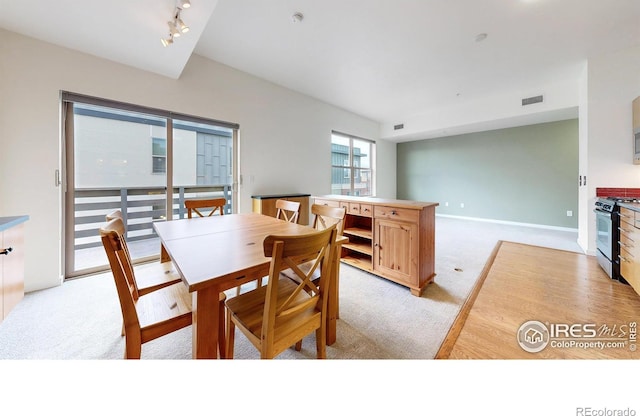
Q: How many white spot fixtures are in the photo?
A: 4